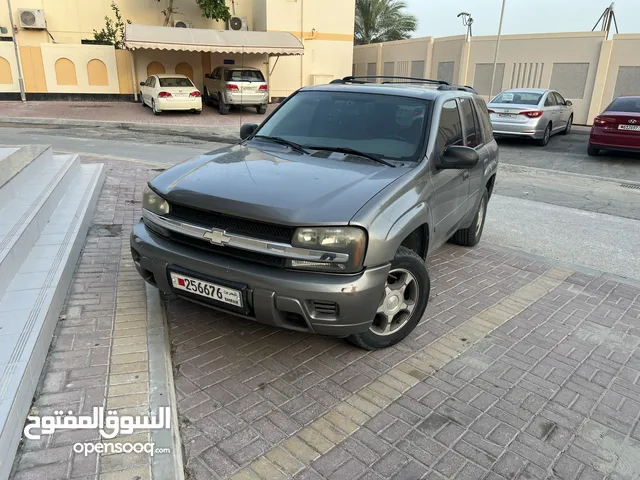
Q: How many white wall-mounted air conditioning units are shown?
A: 3